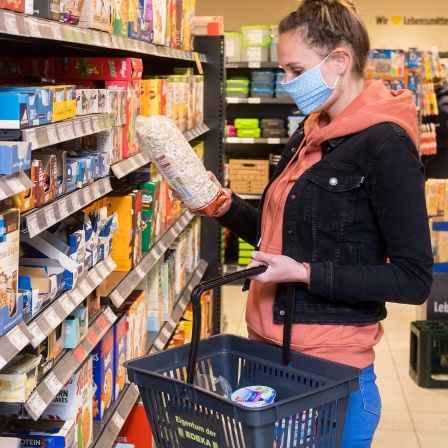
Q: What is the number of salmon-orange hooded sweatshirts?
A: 1